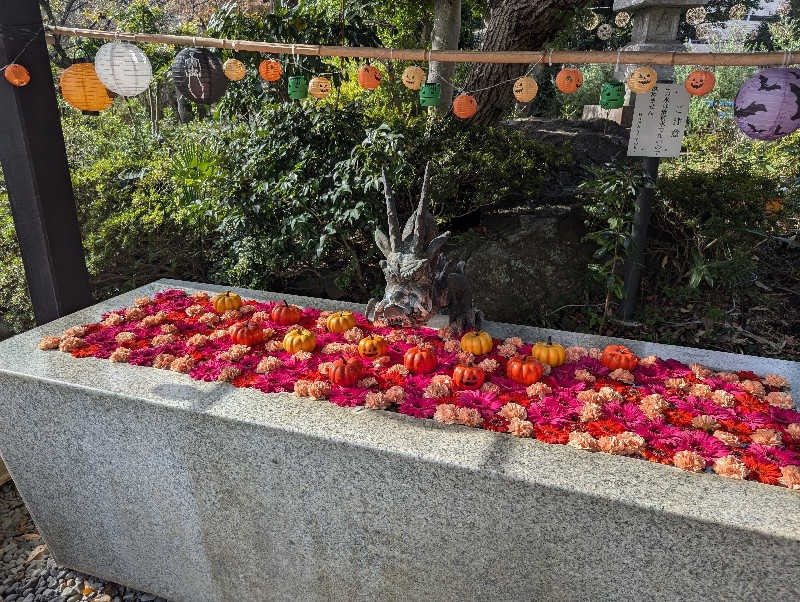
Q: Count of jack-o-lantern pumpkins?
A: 2